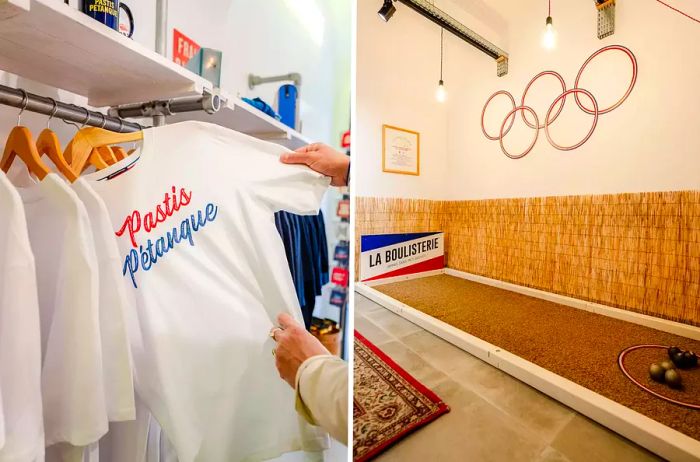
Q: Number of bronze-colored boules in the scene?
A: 3